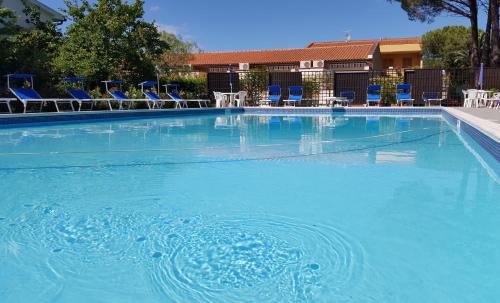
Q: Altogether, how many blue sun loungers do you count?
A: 11